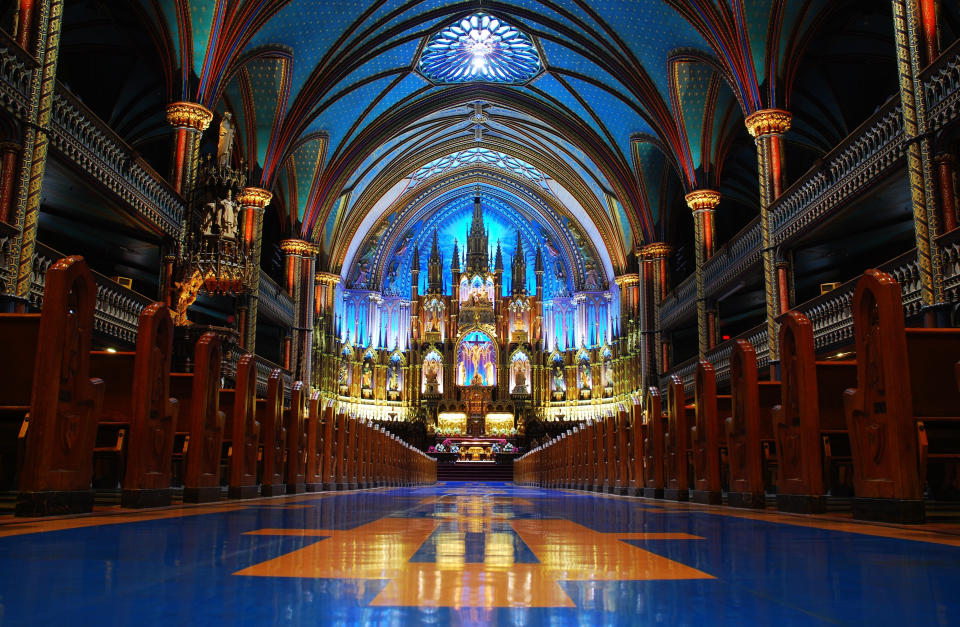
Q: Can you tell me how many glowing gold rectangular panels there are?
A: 2